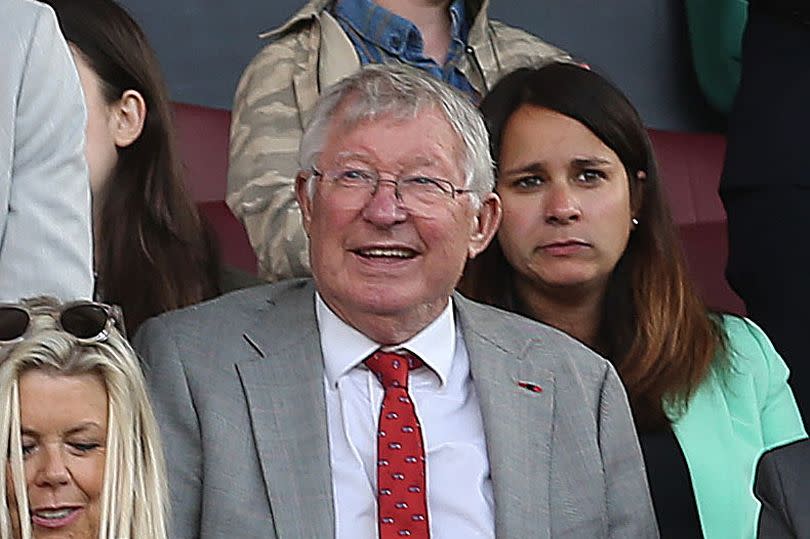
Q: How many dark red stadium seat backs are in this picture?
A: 2